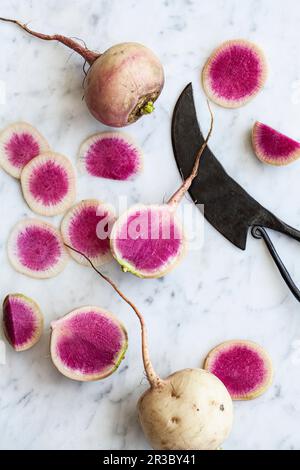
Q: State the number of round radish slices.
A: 7